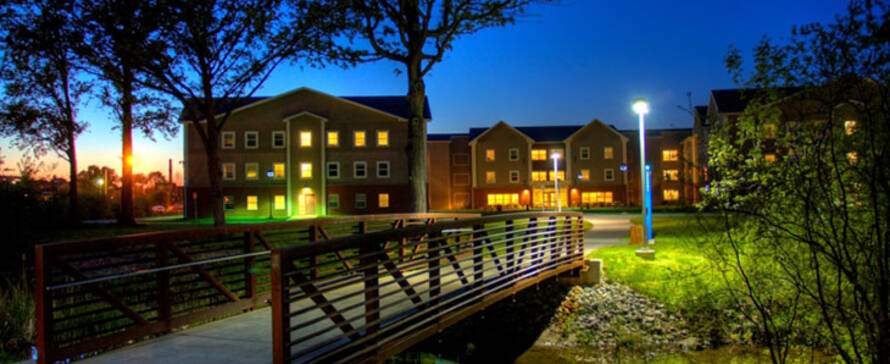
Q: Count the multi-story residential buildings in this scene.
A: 3